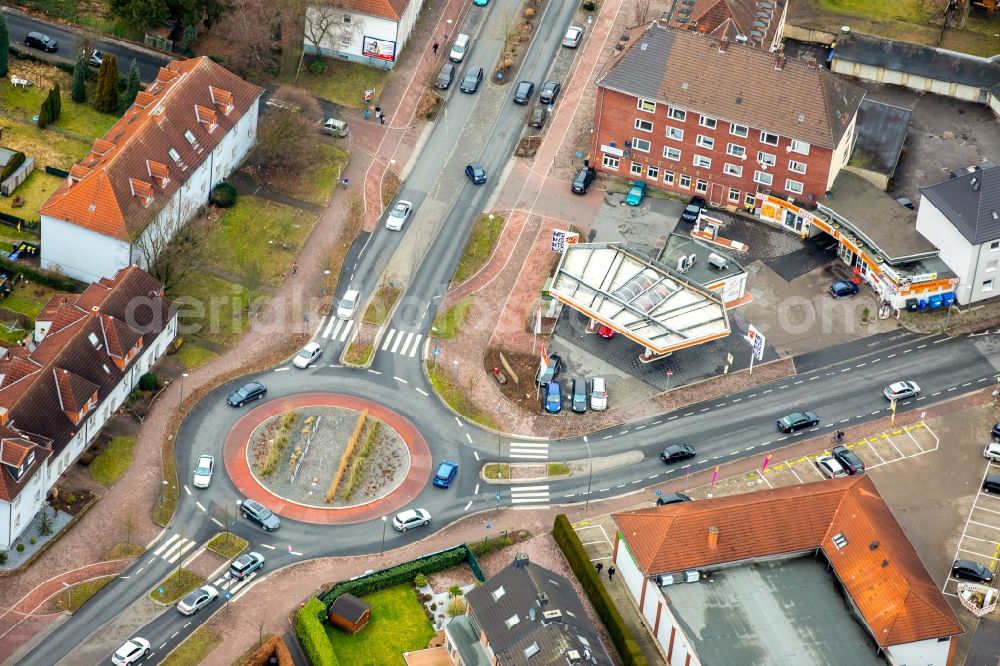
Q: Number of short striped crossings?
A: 6